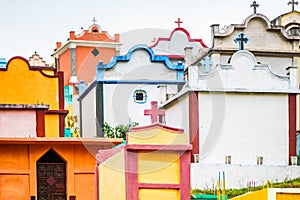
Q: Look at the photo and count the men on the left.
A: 0